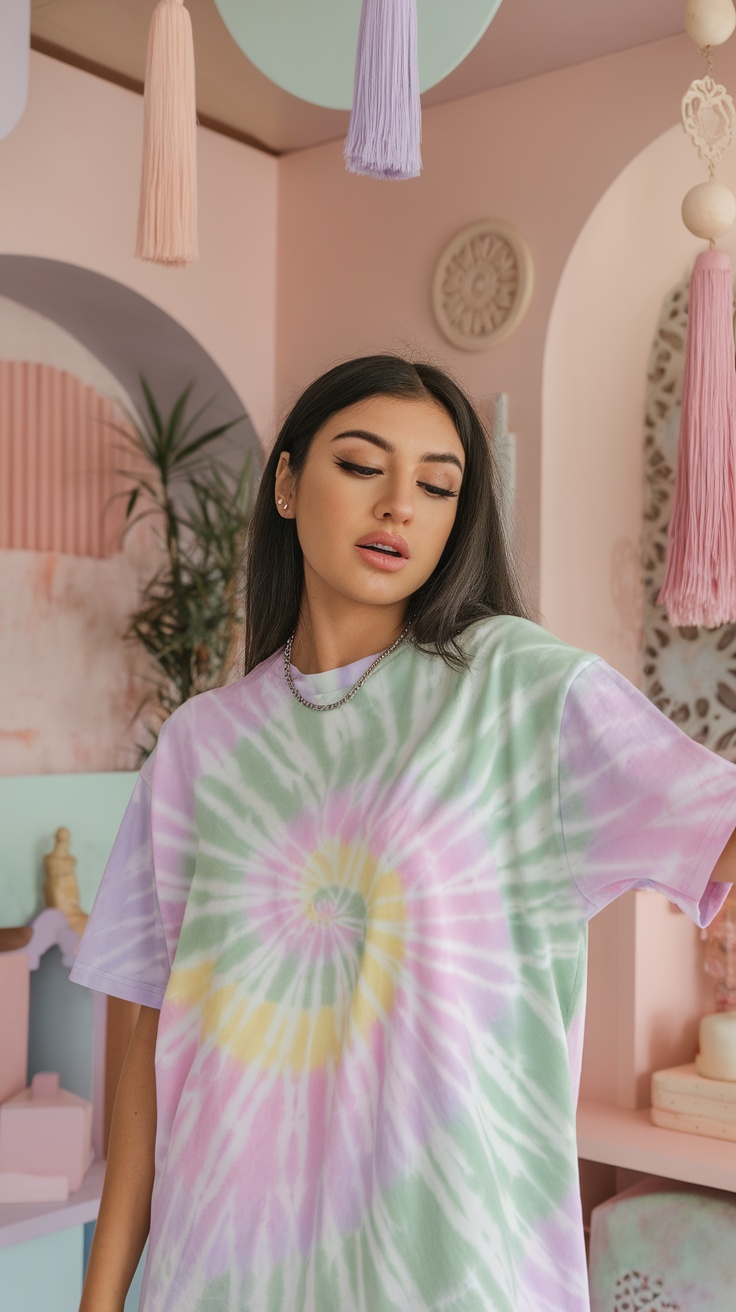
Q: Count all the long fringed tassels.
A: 3